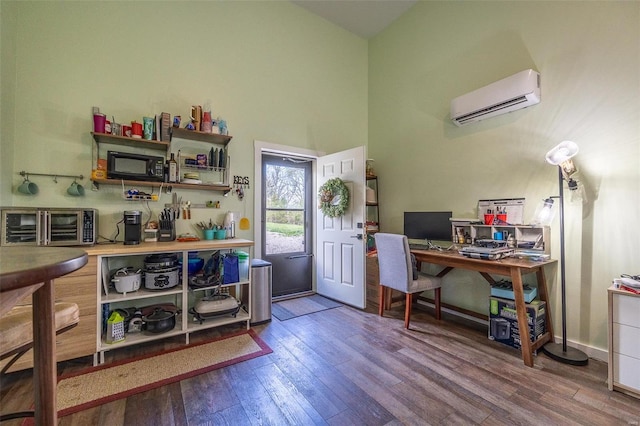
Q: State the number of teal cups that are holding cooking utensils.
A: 2